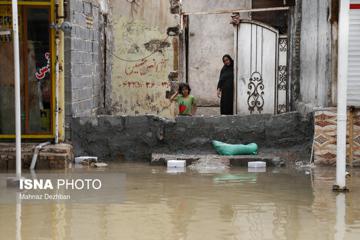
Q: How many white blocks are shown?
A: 3